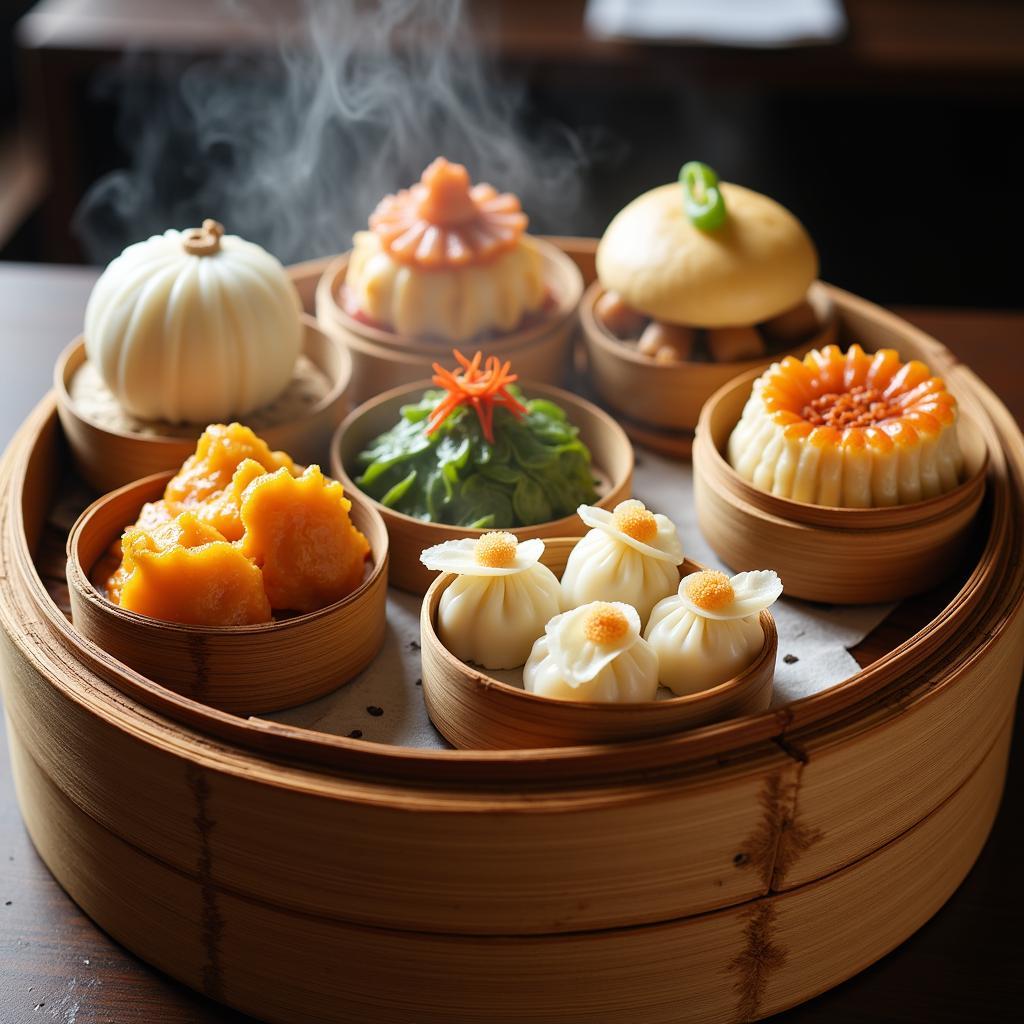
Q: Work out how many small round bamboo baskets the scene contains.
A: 7